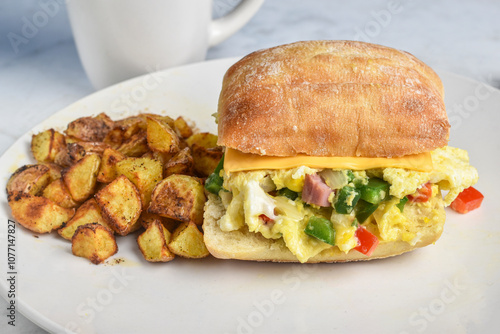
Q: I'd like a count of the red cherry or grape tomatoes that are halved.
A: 0